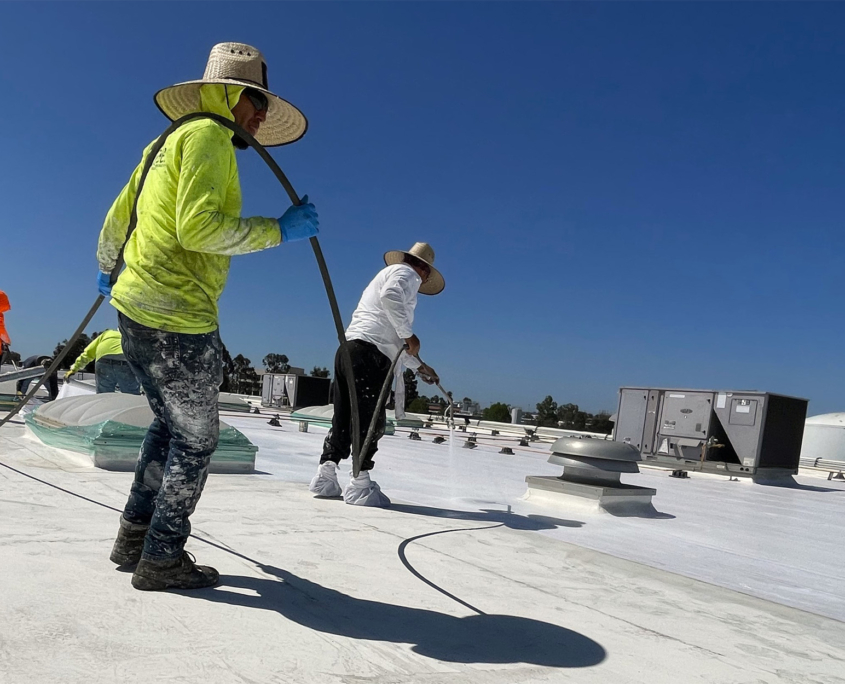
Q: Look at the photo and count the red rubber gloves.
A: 0